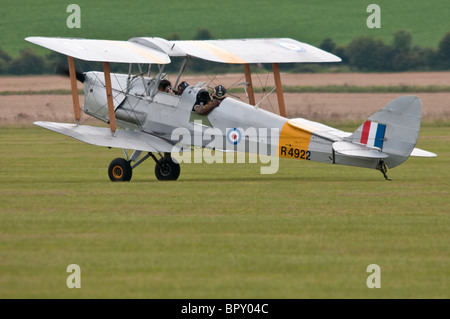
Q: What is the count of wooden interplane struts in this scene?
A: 4